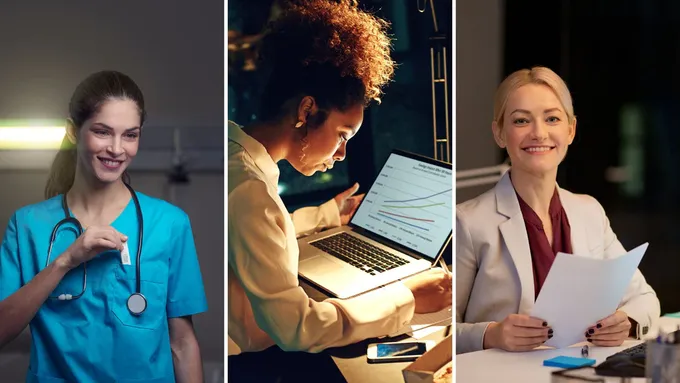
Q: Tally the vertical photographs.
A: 3